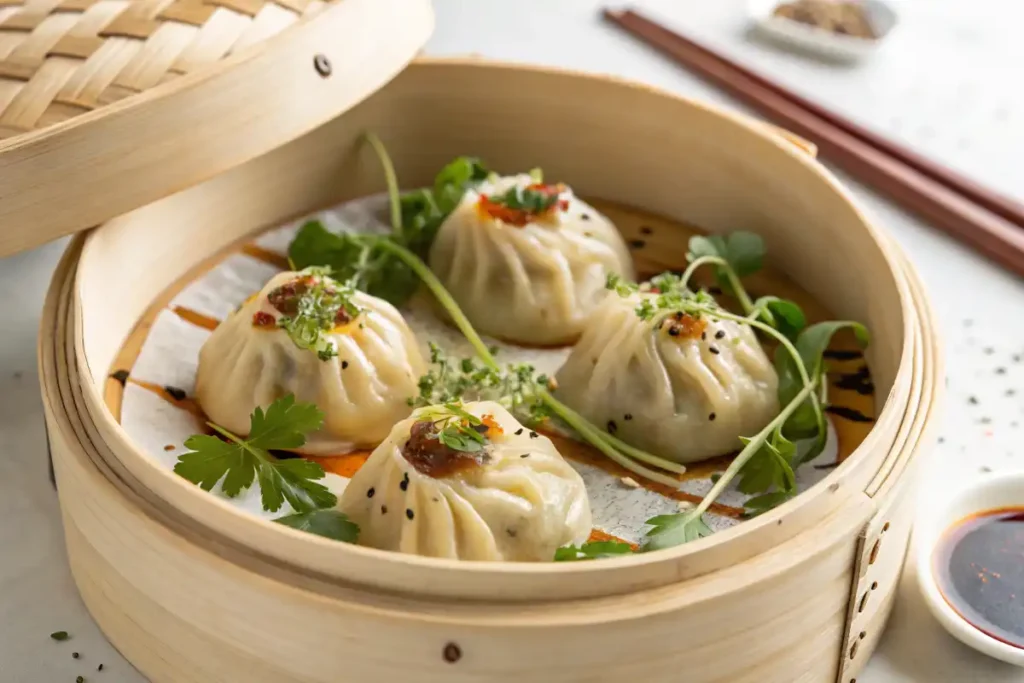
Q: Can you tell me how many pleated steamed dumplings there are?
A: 4